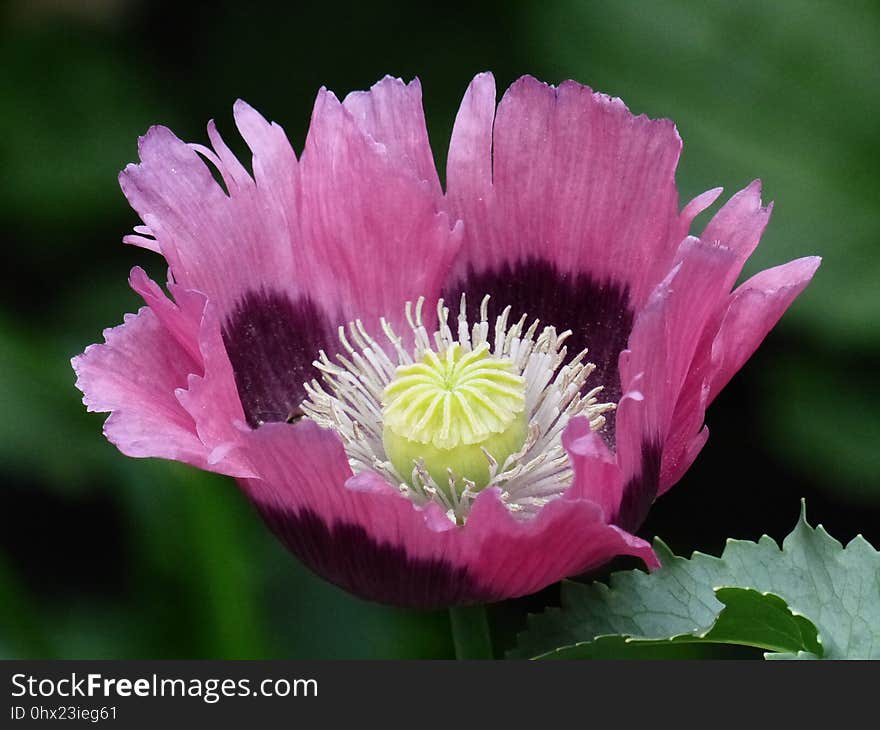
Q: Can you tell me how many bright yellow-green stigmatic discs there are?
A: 1